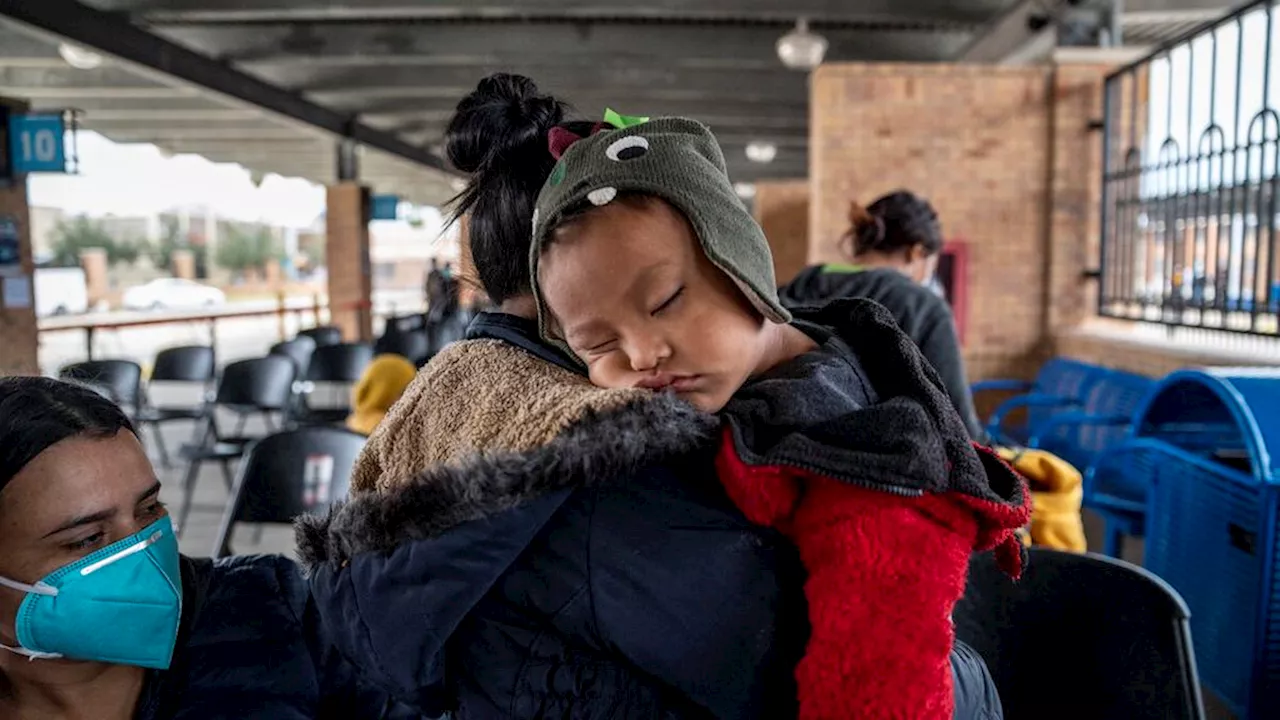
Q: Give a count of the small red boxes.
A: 1